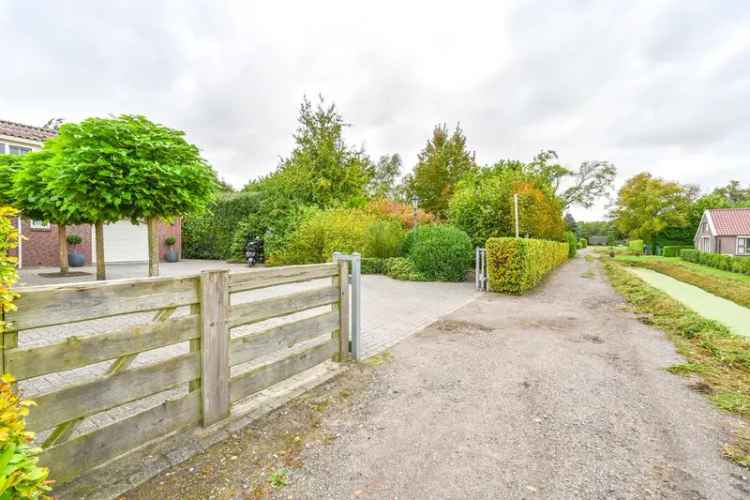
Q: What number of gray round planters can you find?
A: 2